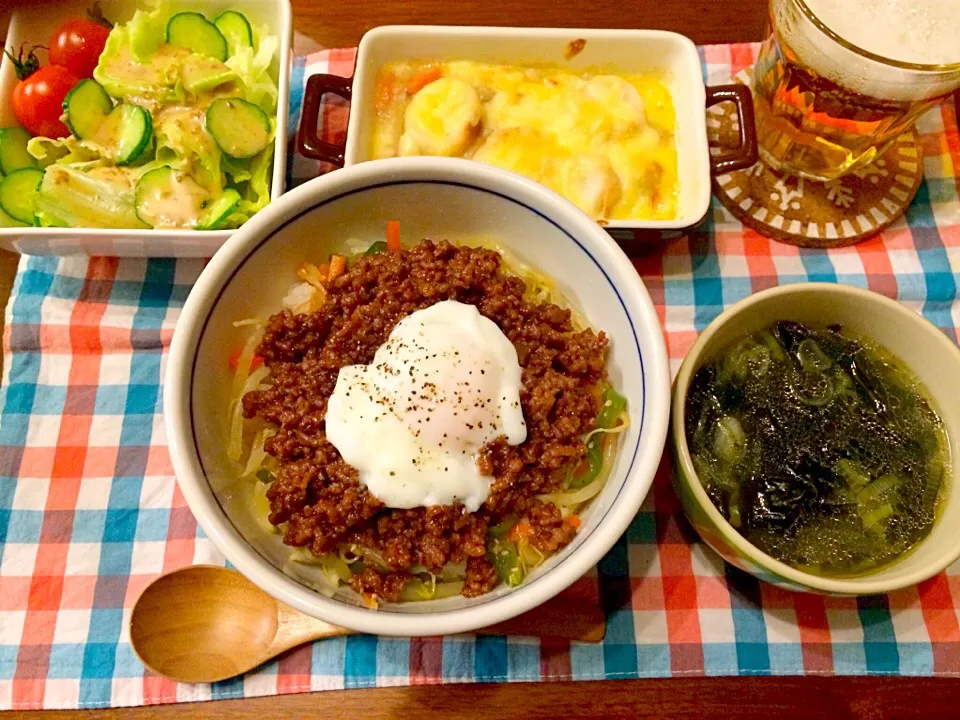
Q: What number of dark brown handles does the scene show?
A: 2